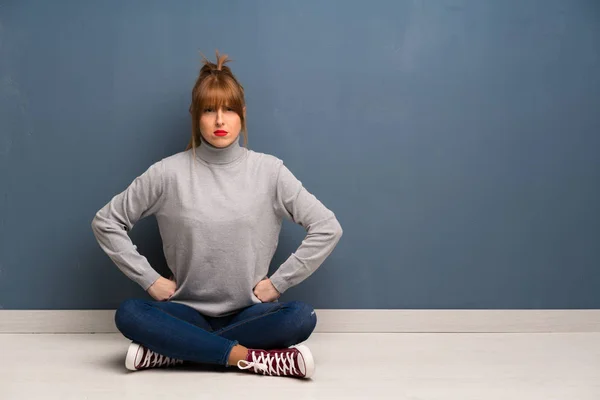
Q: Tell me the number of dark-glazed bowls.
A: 0